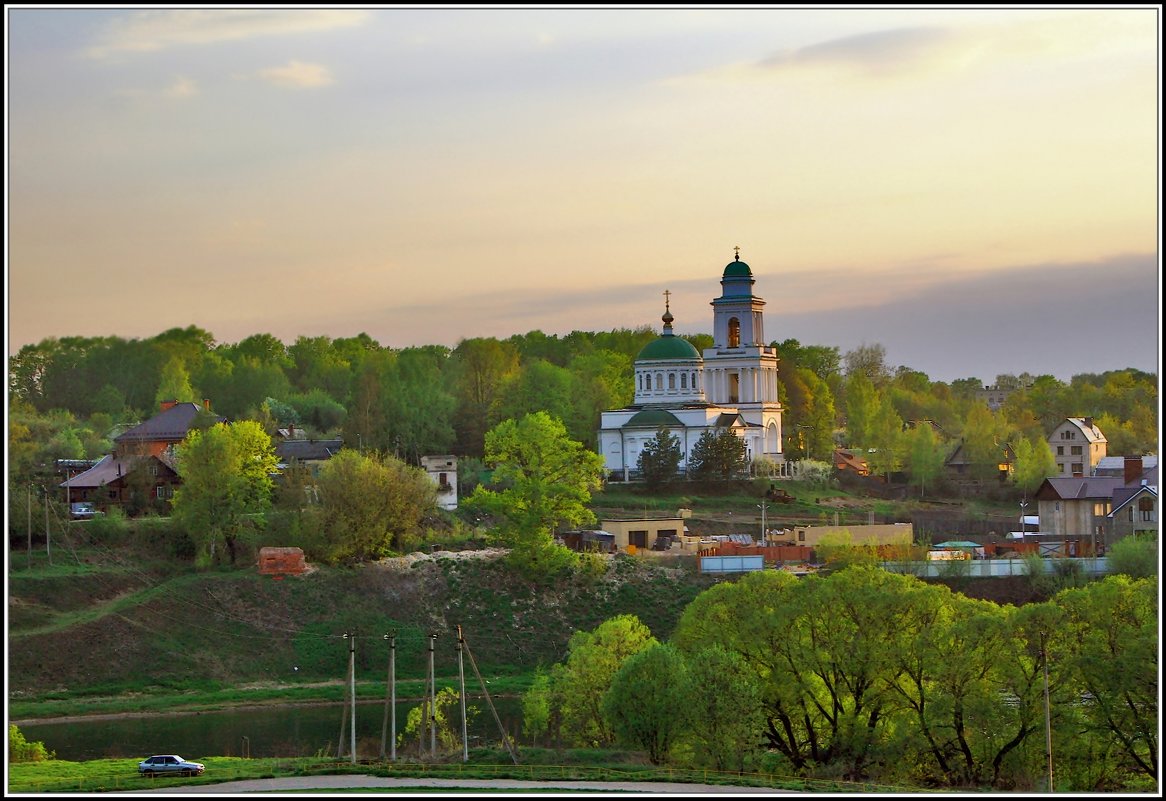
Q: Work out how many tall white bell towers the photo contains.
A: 1